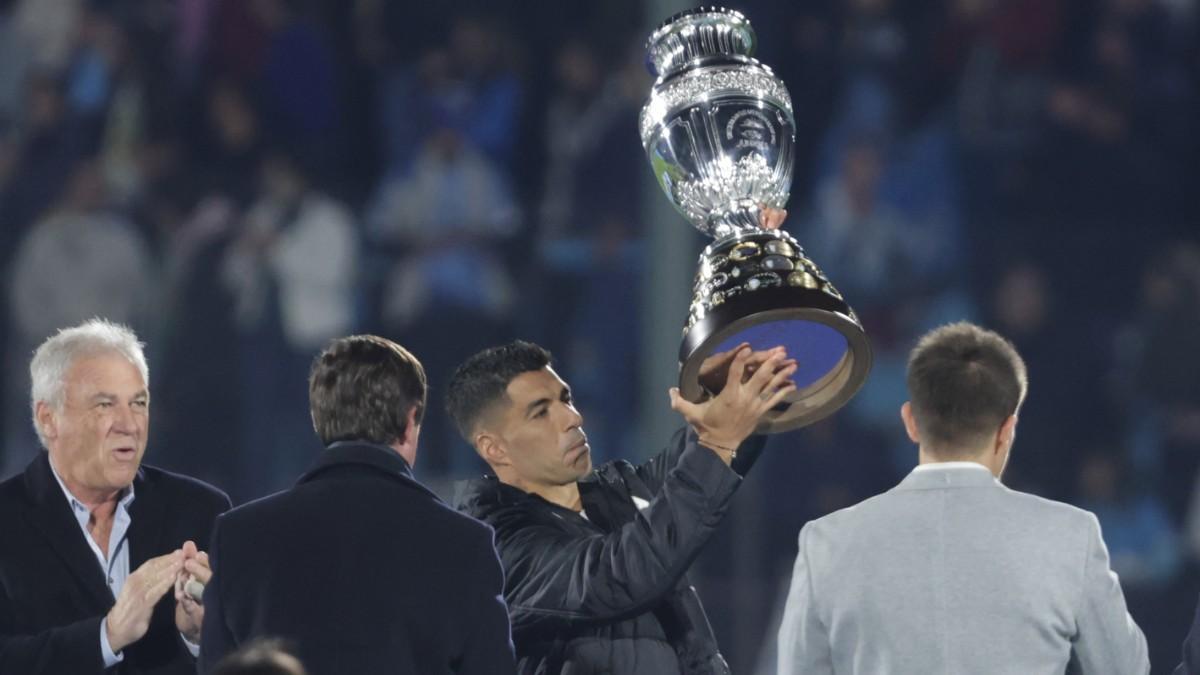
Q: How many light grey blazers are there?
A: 1